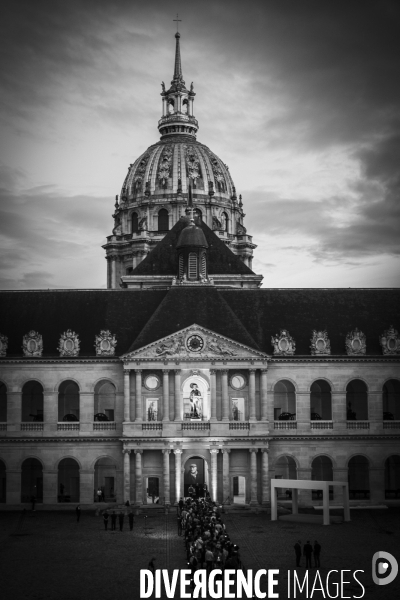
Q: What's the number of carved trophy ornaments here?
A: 8